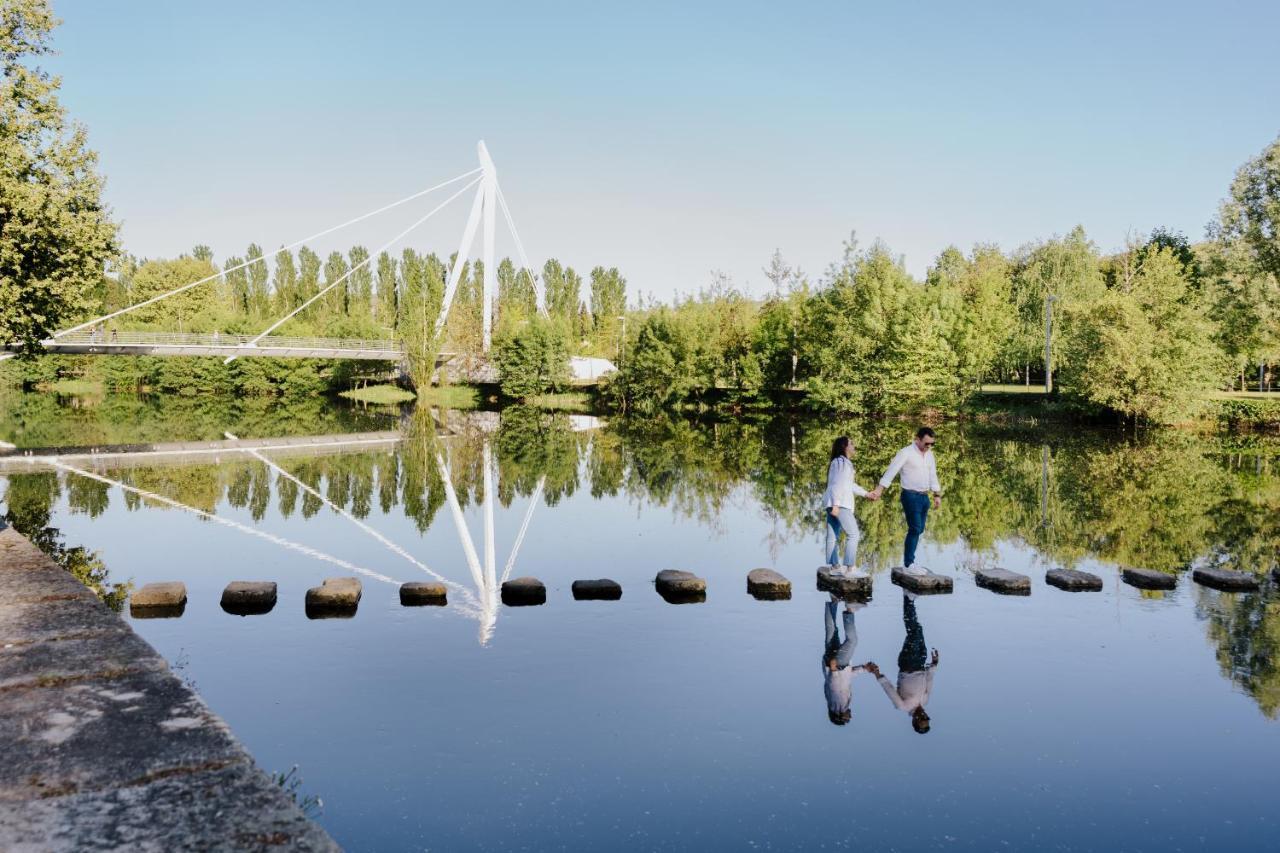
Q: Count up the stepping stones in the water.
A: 14